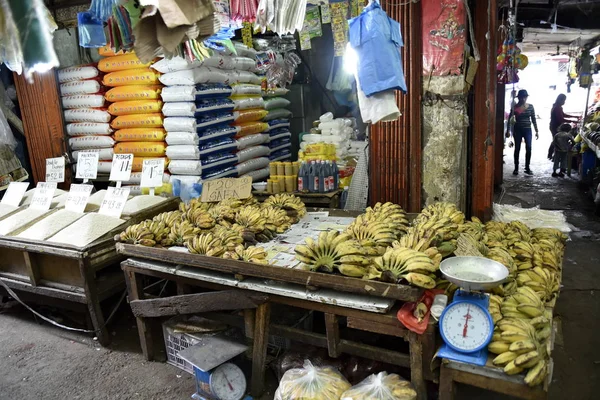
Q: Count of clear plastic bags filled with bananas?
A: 2